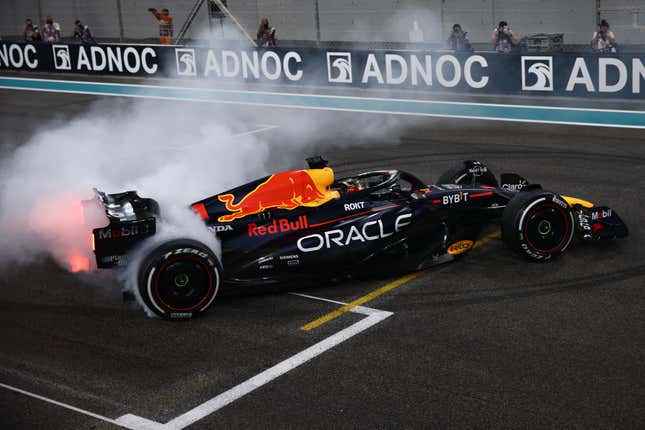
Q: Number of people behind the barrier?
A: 8